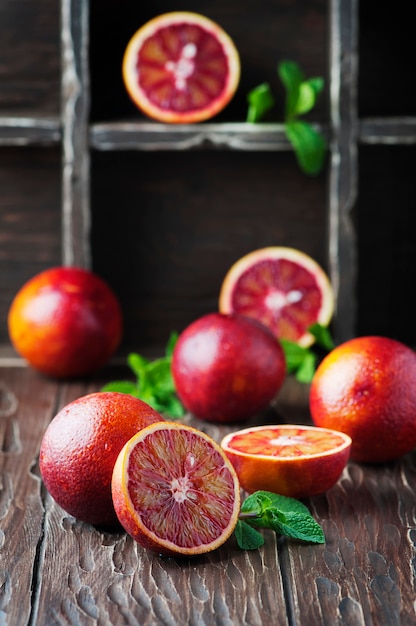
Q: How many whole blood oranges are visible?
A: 4